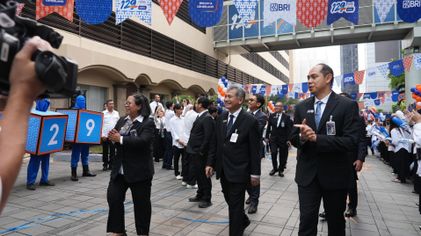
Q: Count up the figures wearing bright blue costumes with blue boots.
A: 2